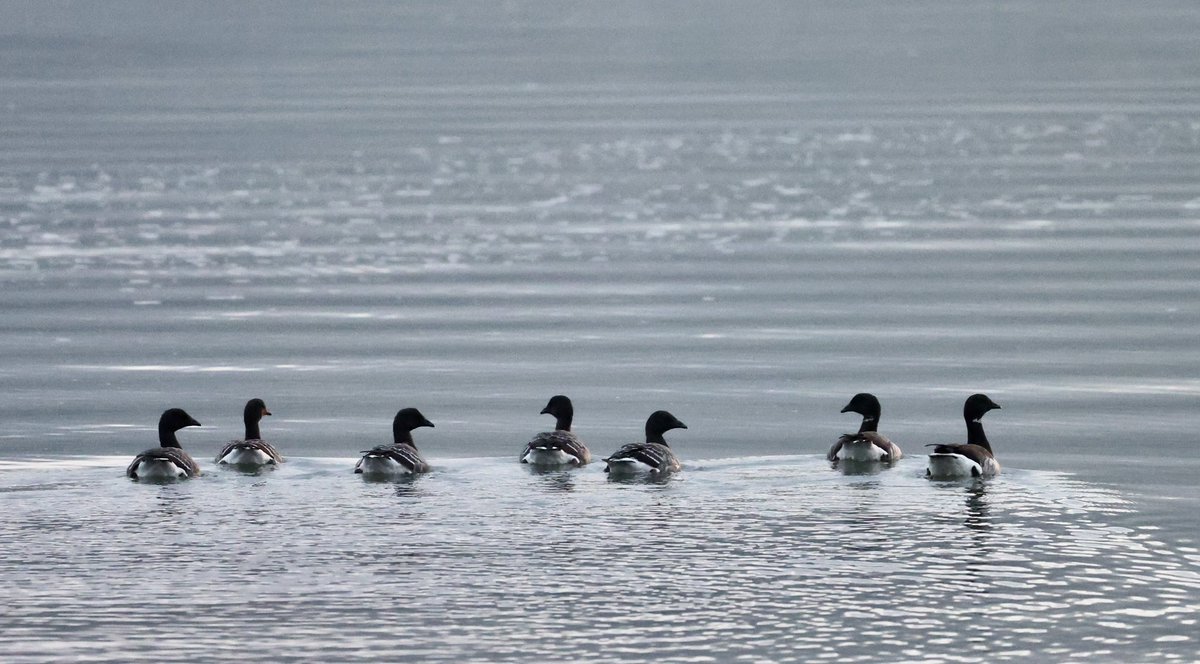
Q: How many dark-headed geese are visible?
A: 7